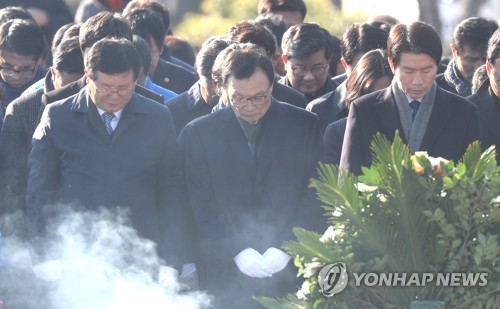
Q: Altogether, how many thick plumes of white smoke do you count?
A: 1